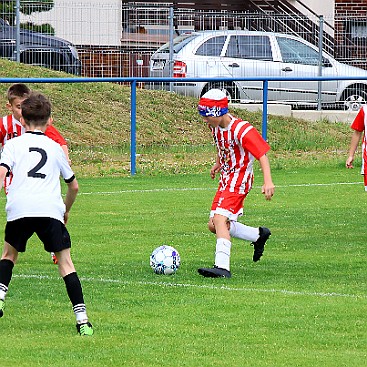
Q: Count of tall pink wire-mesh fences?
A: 0